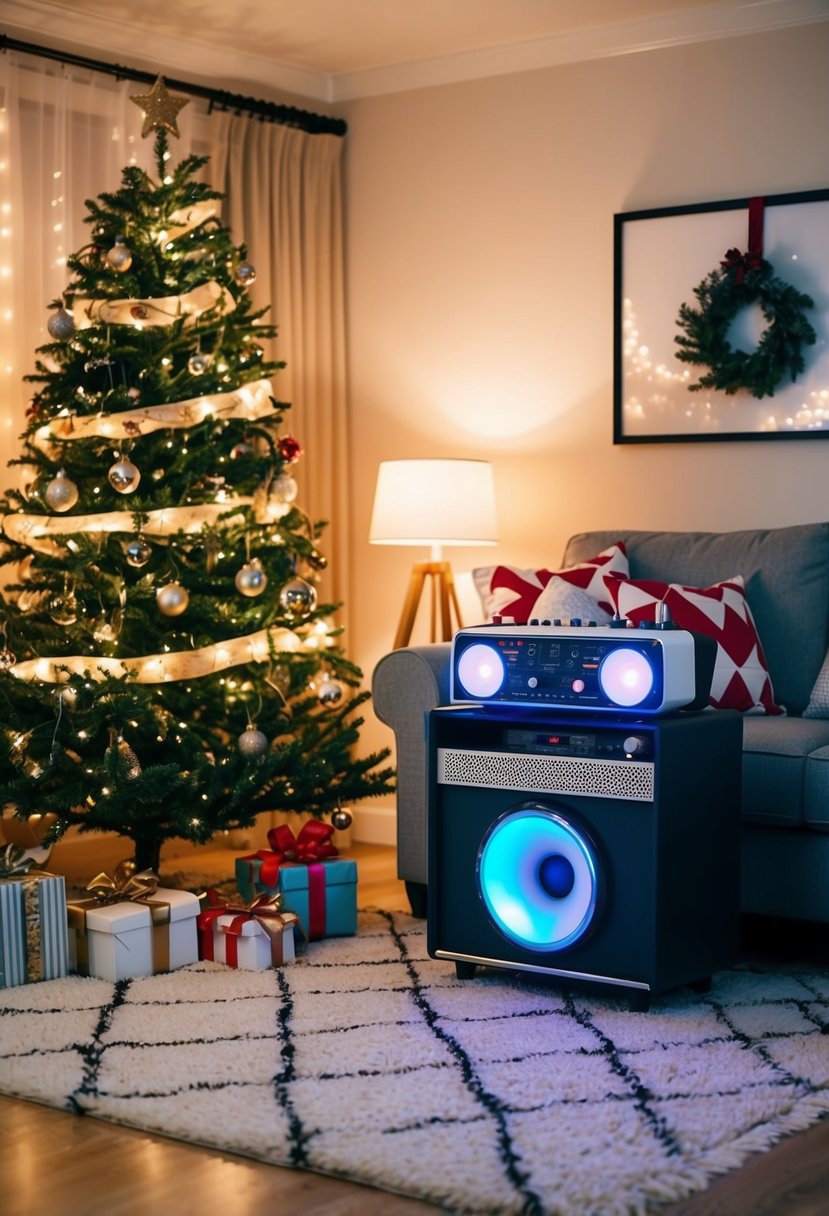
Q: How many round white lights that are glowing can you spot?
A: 2